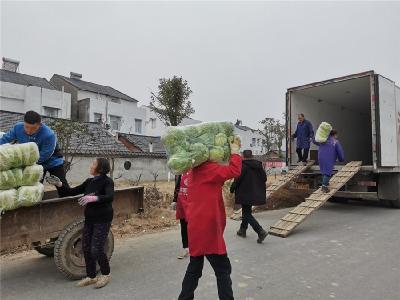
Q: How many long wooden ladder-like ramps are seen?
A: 2